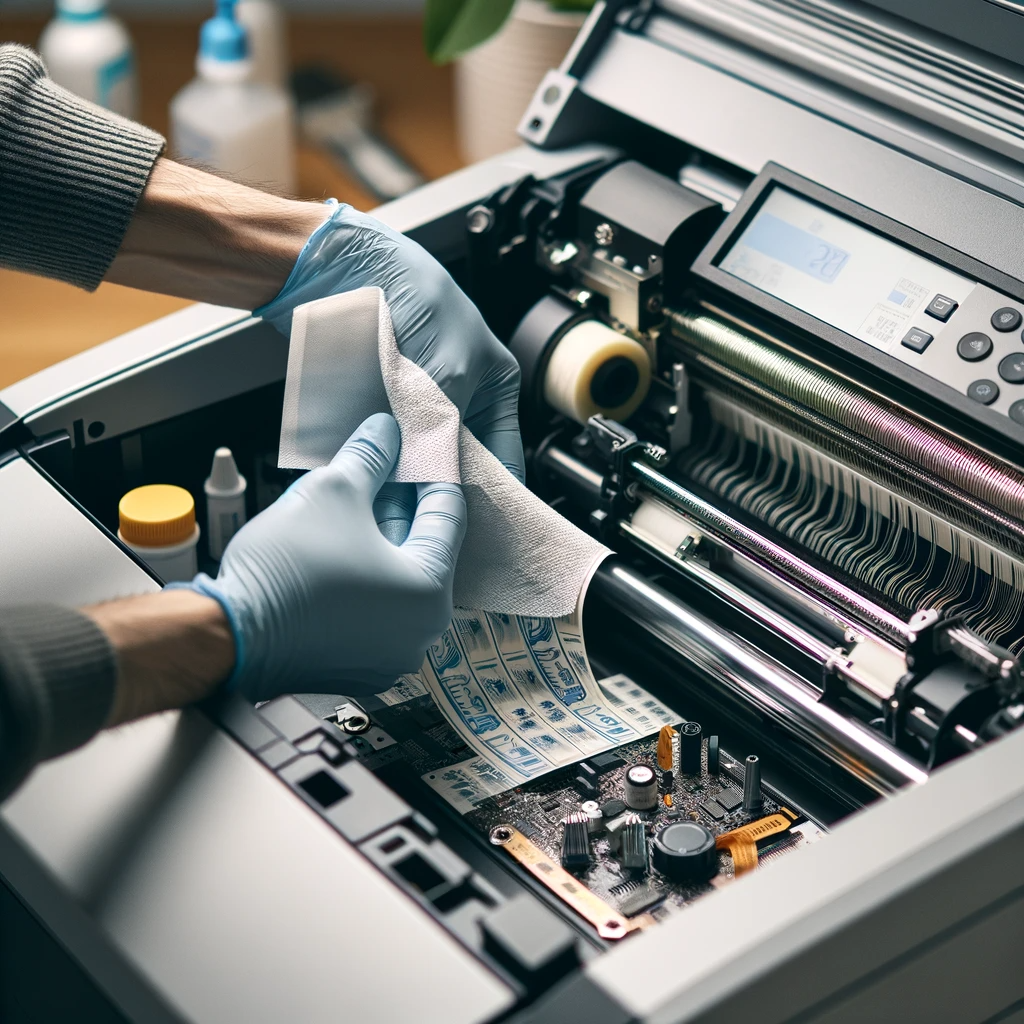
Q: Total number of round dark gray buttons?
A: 5